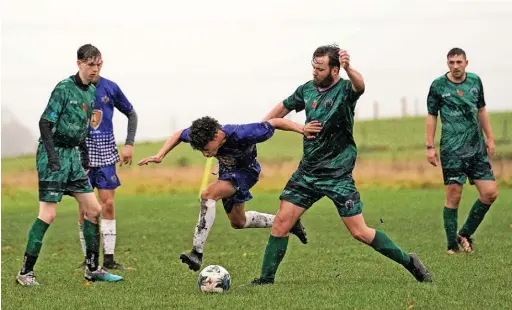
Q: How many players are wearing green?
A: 3